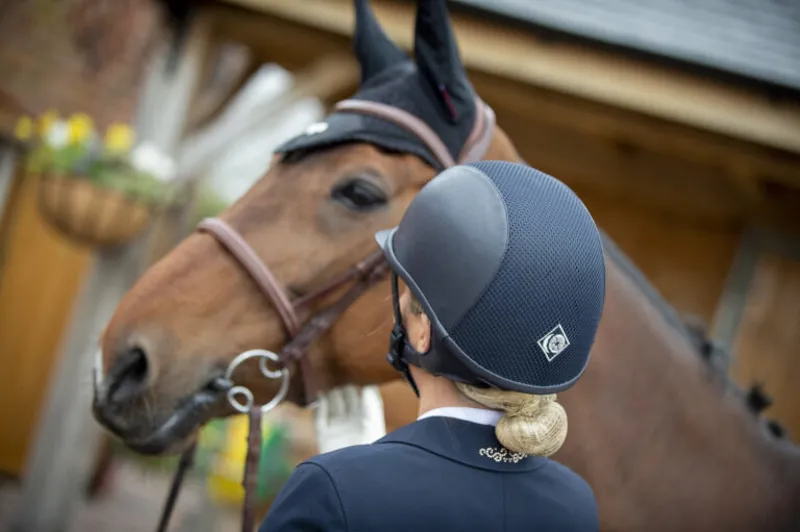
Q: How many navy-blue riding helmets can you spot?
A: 1